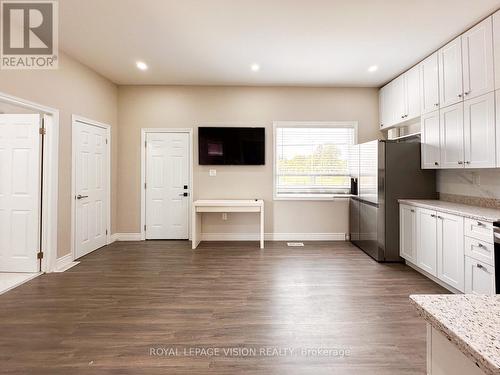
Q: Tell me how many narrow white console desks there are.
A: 1